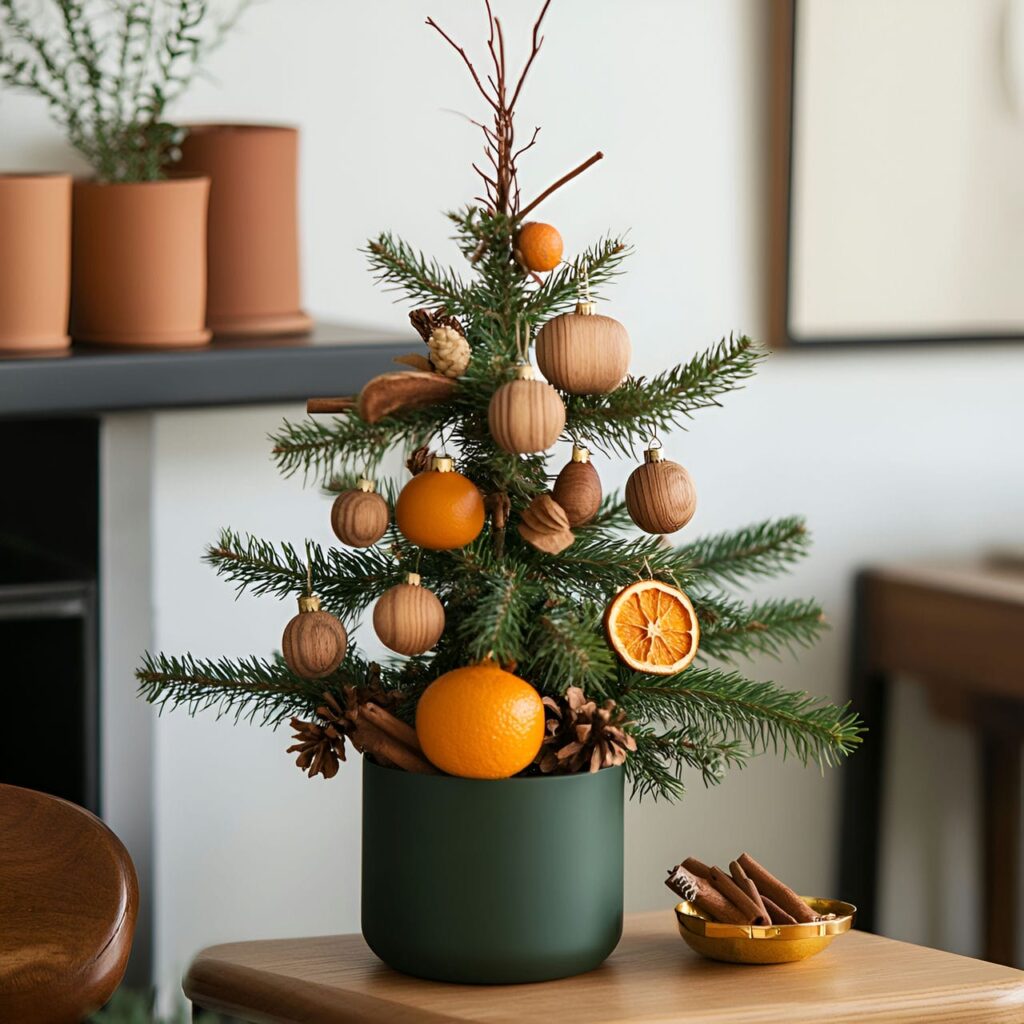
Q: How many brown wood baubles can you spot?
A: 7